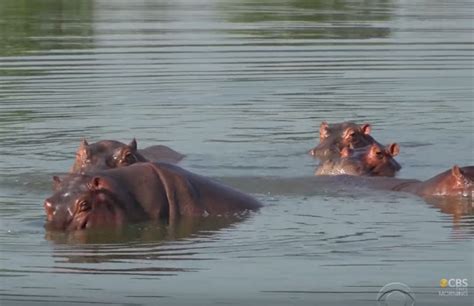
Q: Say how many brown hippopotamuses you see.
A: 5